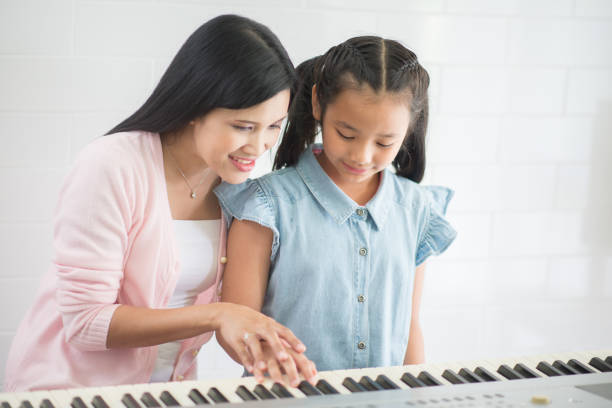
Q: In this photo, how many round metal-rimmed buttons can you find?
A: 4